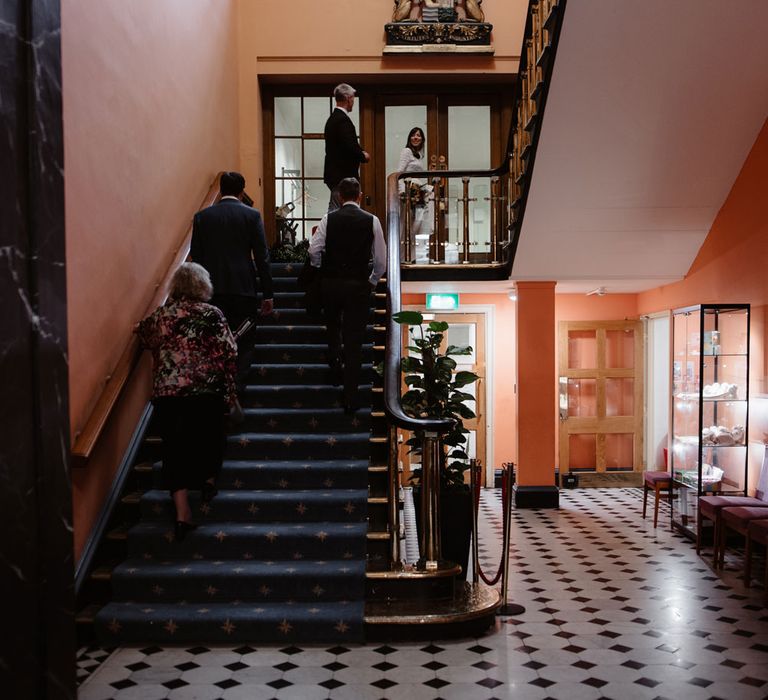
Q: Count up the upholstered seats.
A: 4